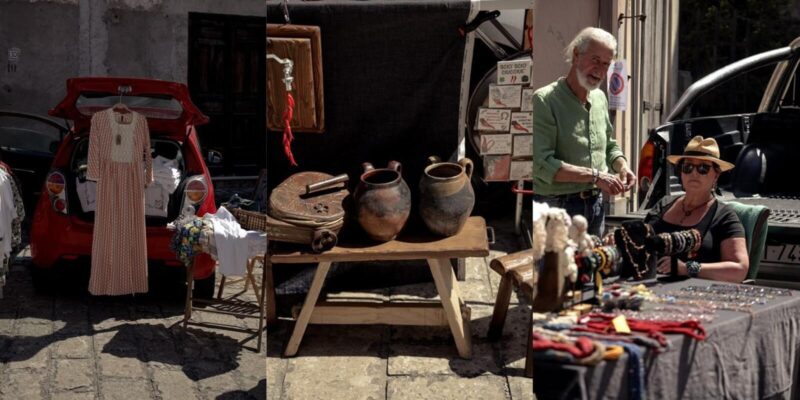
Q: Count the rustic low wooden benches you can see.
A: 2